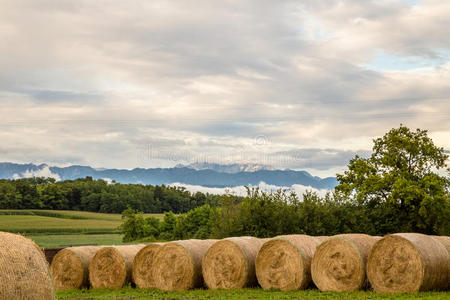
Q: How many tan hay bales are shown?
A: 9